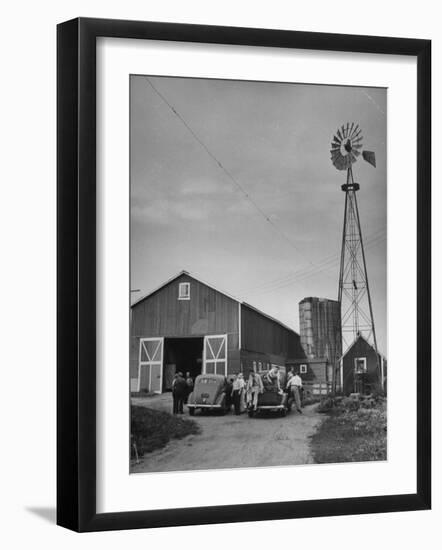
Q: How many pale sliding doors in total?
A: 2